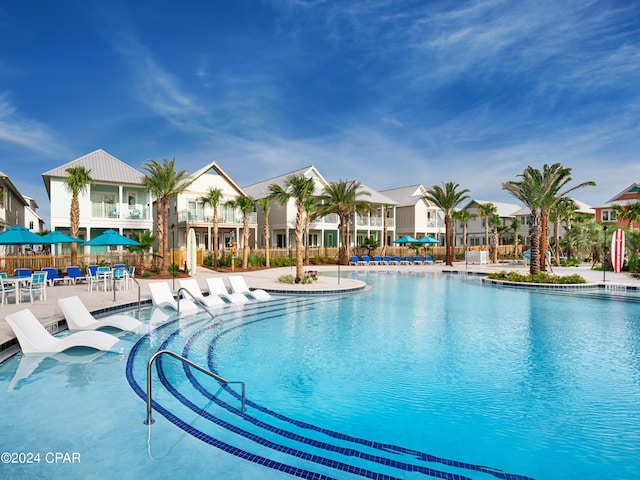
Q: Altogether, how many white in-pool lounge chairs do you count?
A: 6